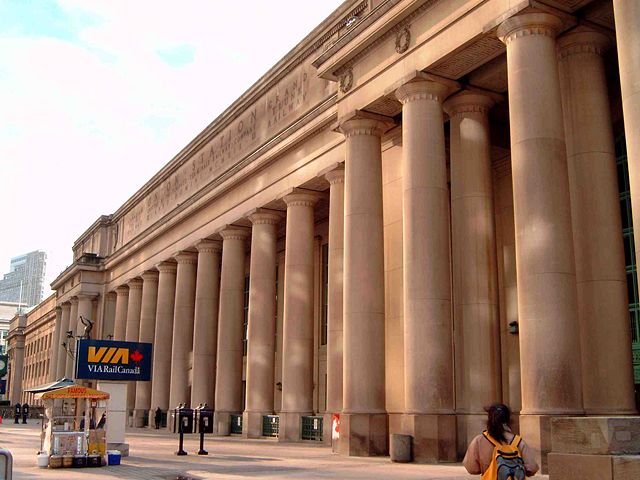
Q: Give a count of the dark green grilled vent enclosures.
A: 3